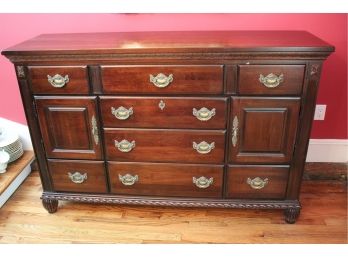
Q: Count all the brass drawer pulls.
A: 11